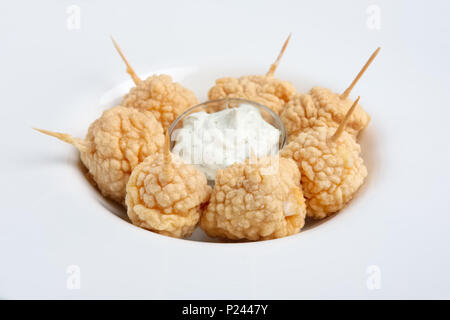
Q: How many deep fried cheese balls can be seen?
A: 7